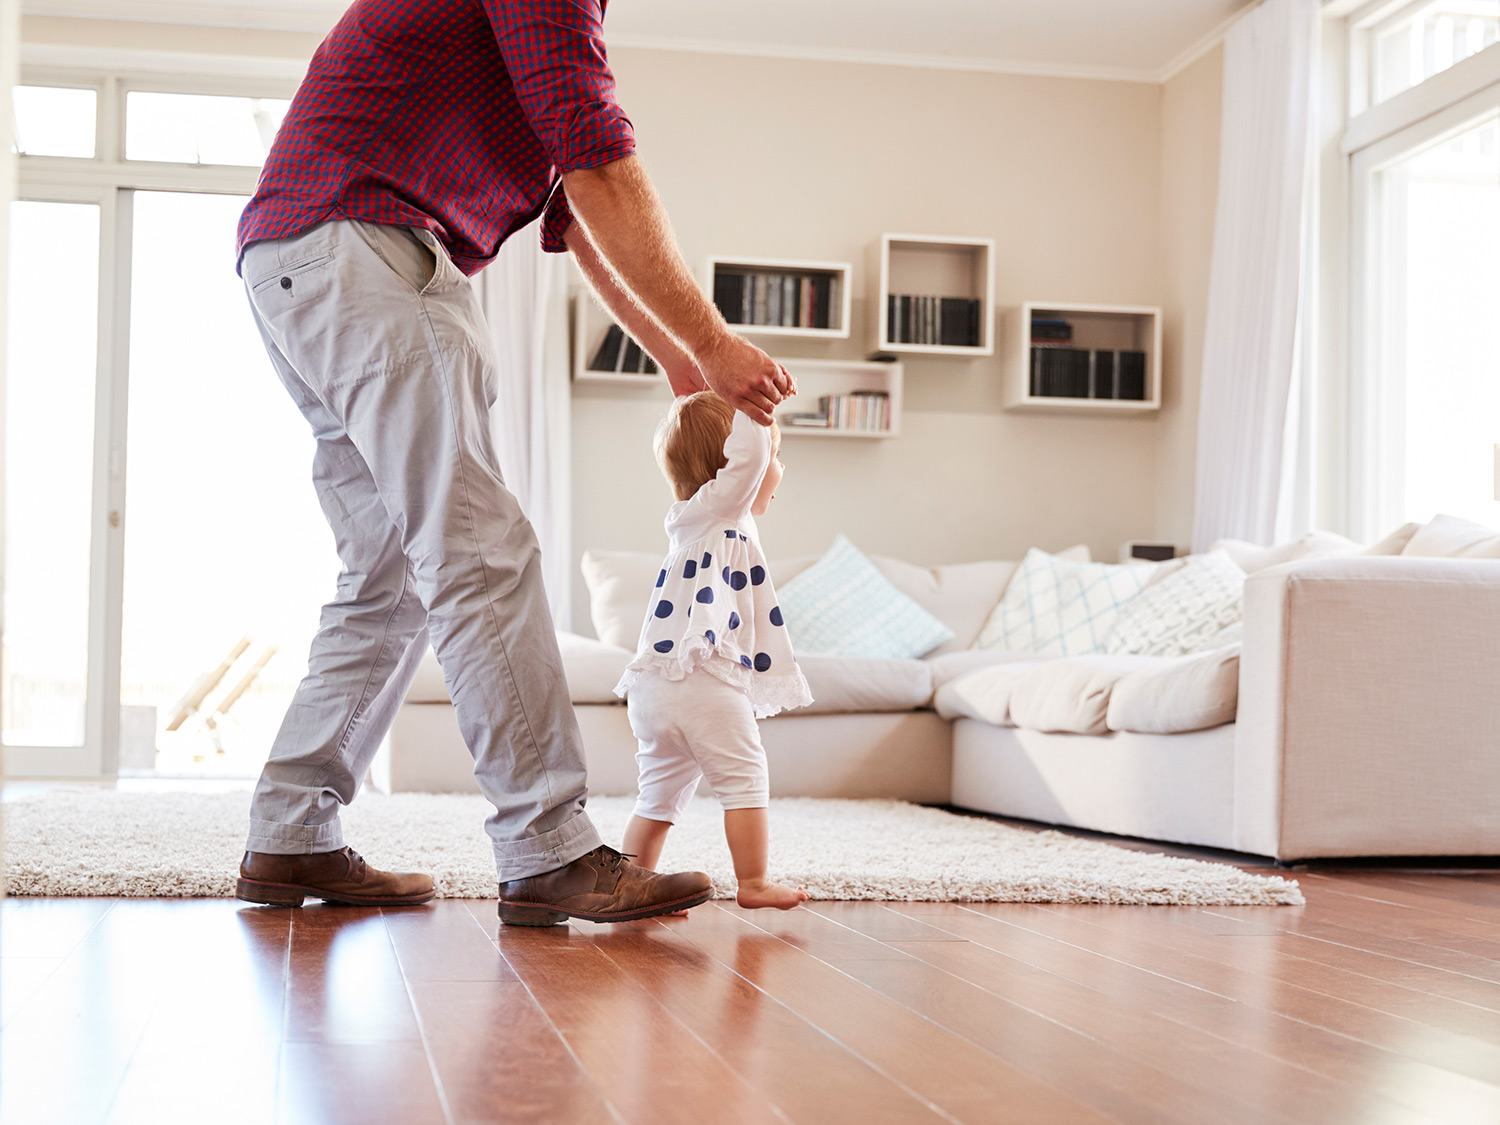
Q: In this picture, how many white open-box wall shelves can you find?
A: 5